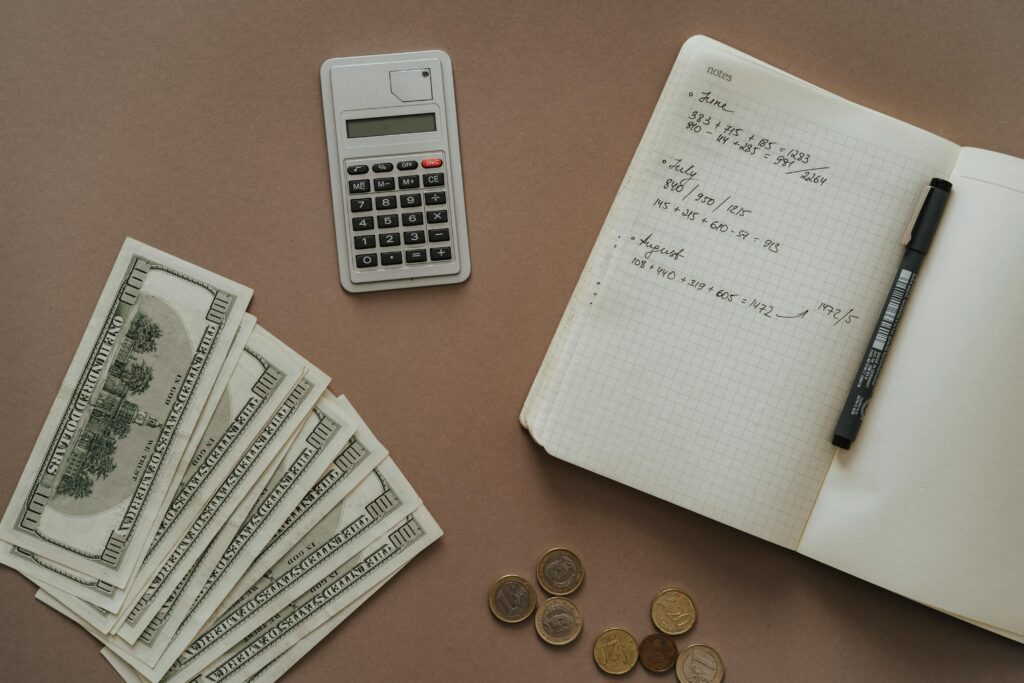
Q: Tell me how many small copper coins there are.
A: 1